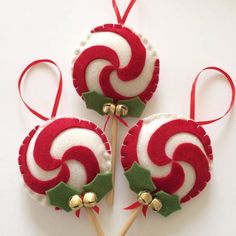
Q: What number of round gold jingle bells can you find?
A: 6